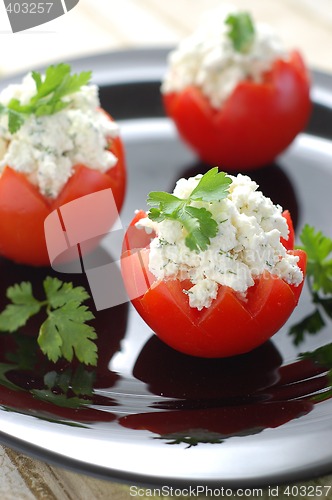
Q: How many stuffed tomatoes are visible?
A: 3